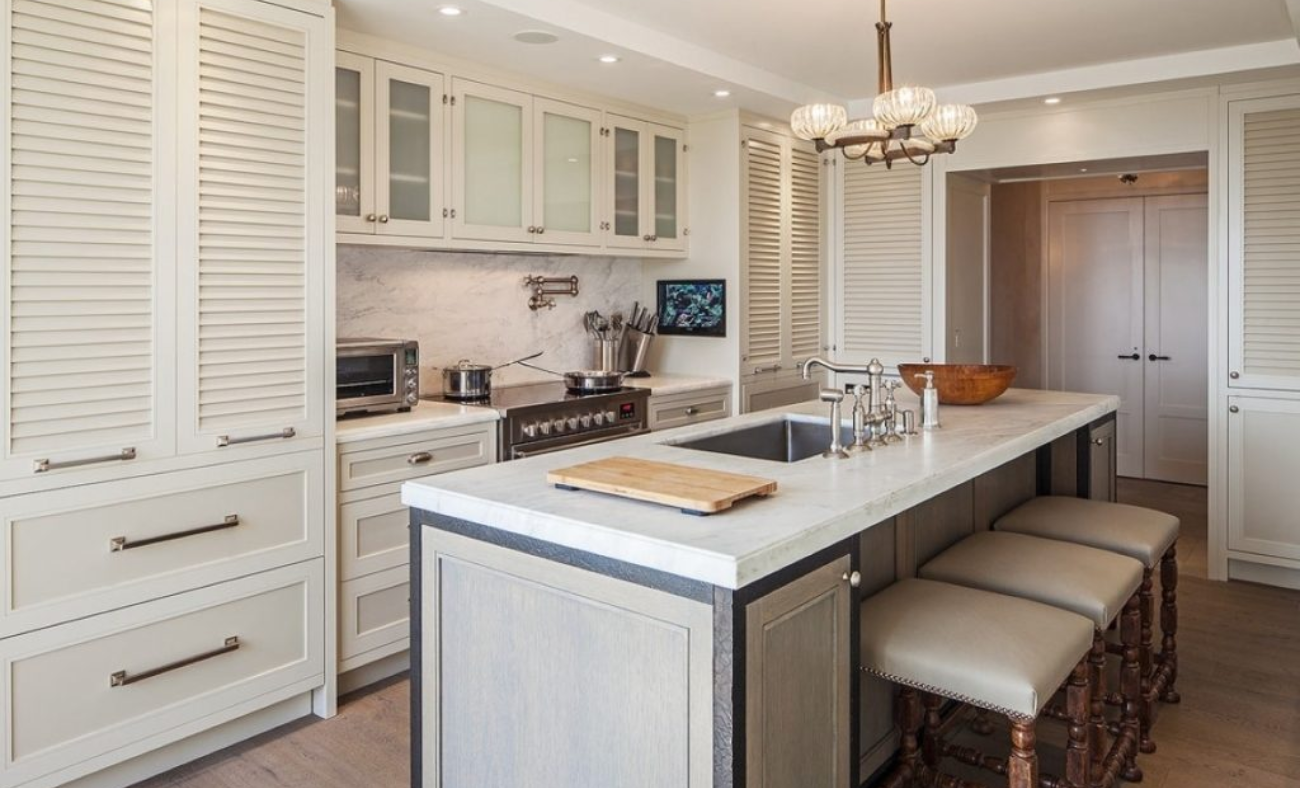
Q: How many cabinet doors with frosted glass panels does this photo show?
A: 6